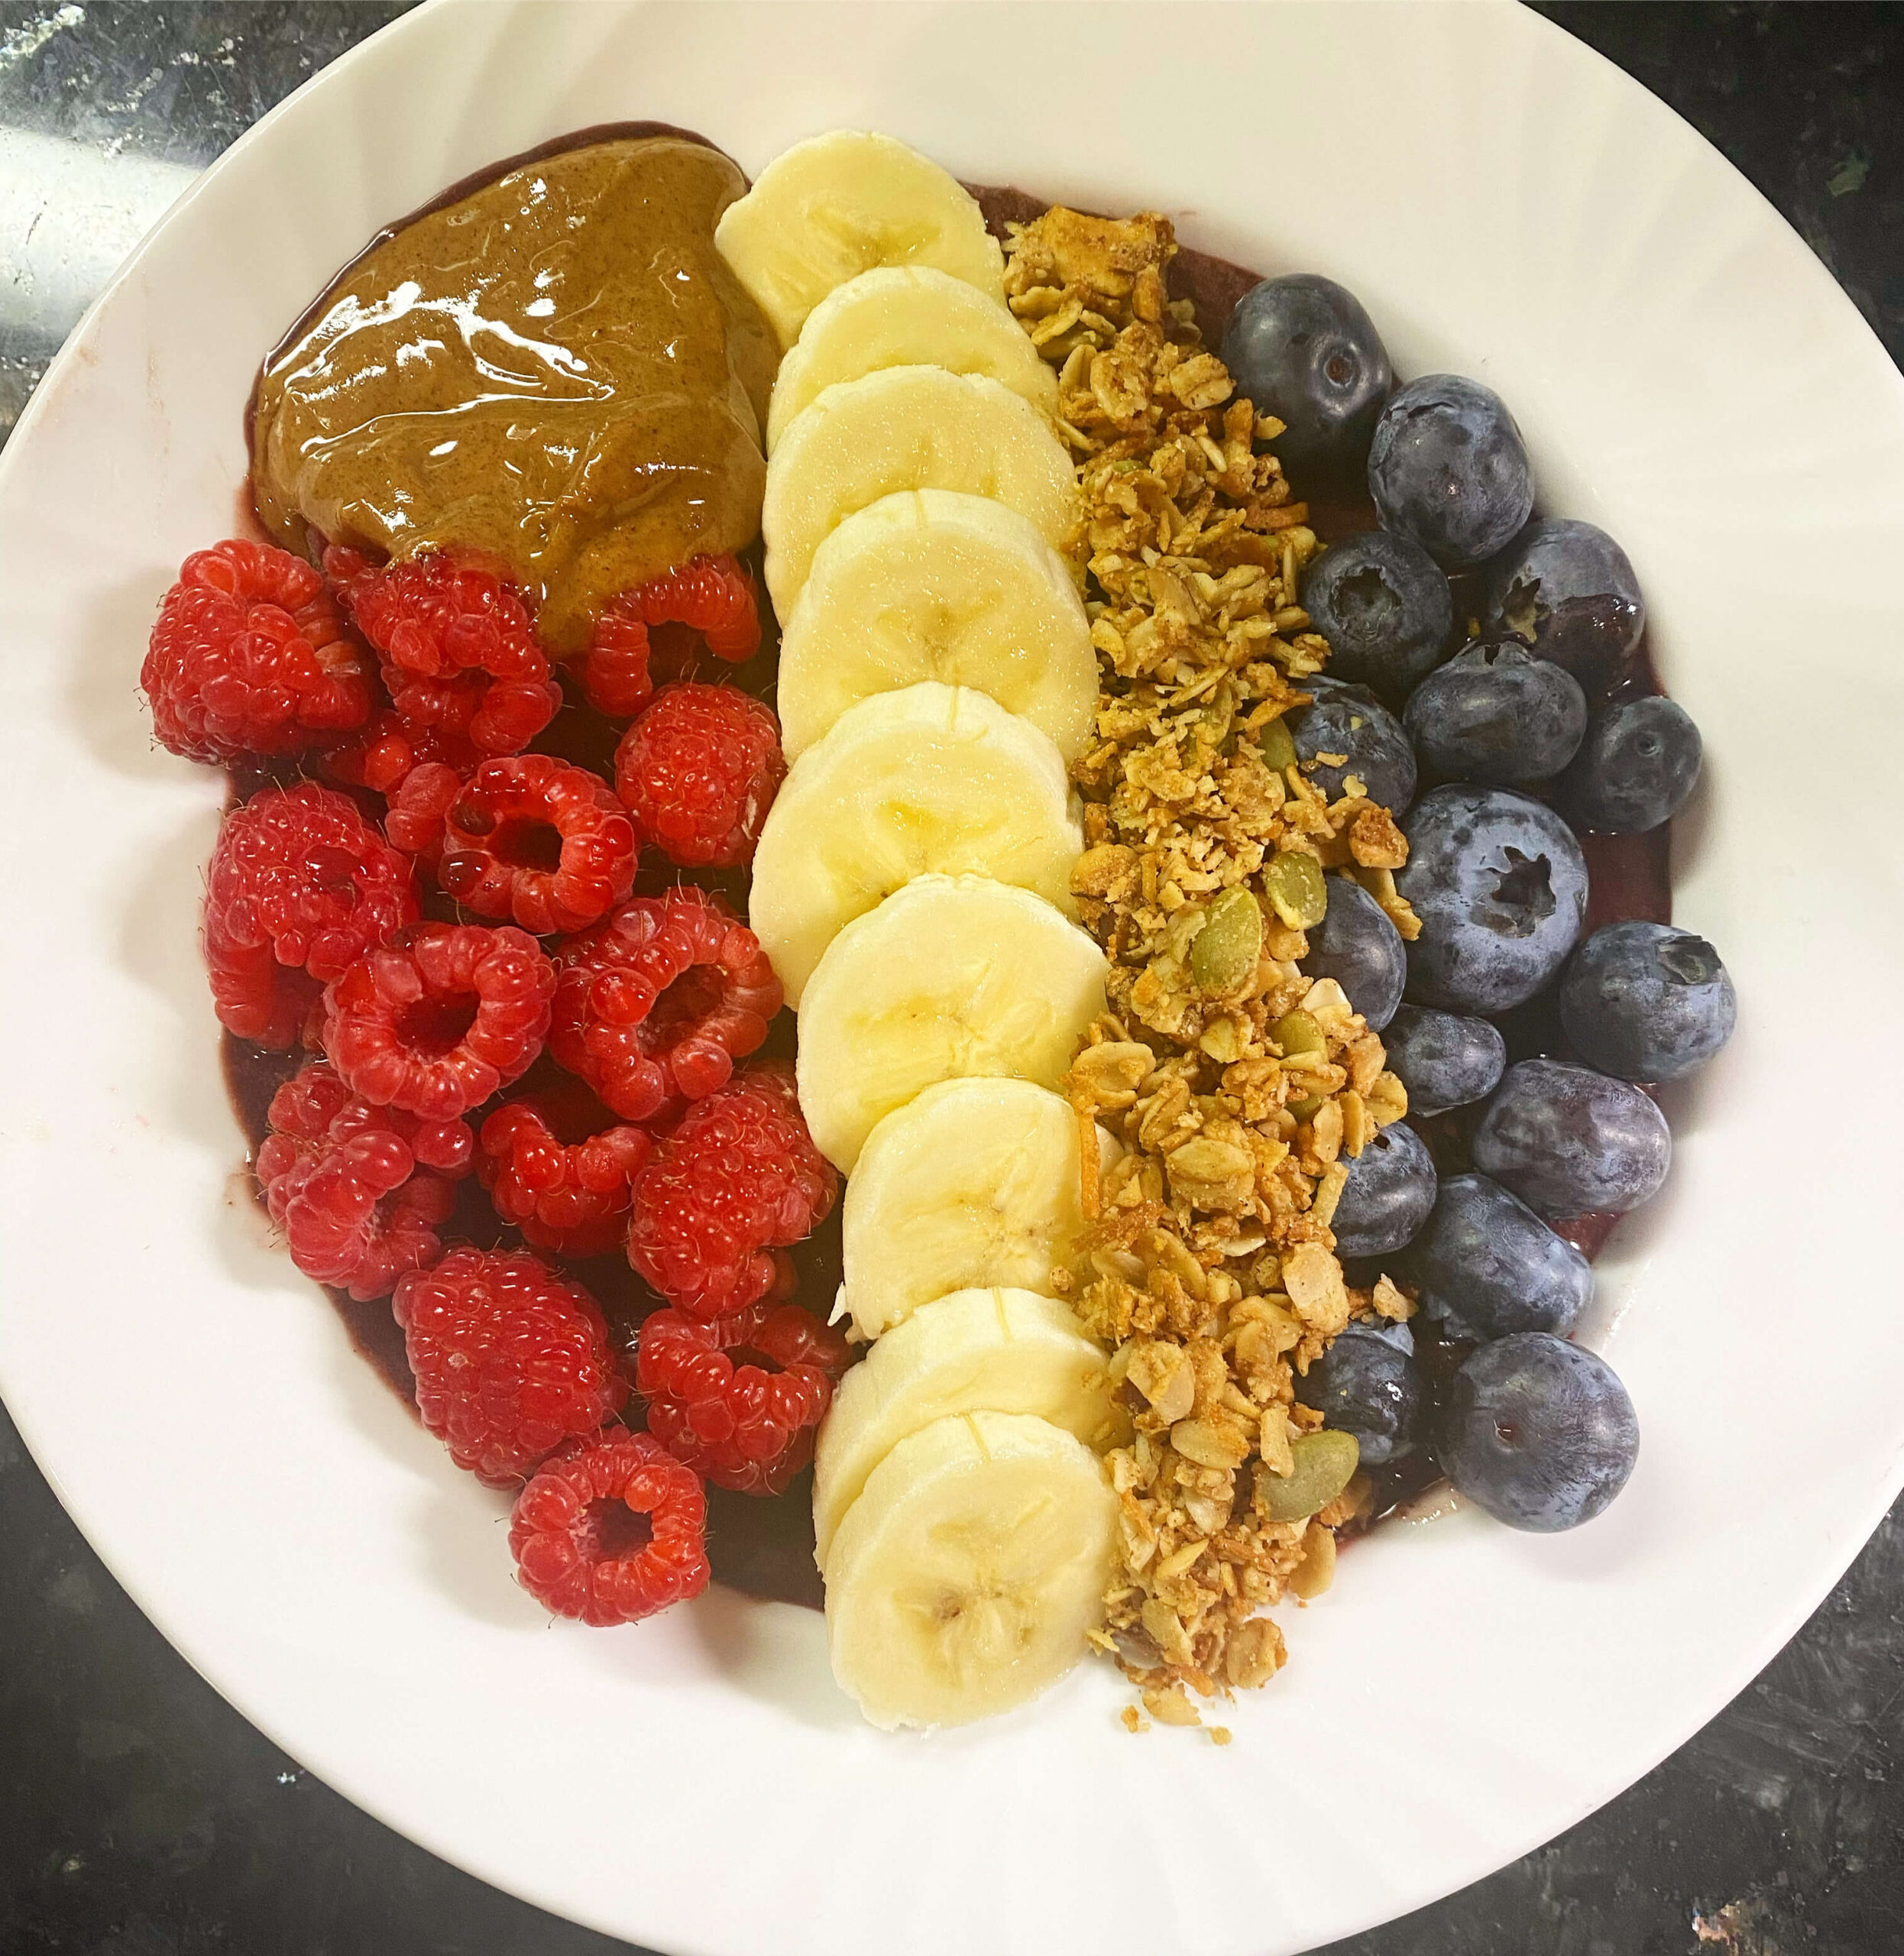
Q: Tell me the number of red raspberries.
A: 15